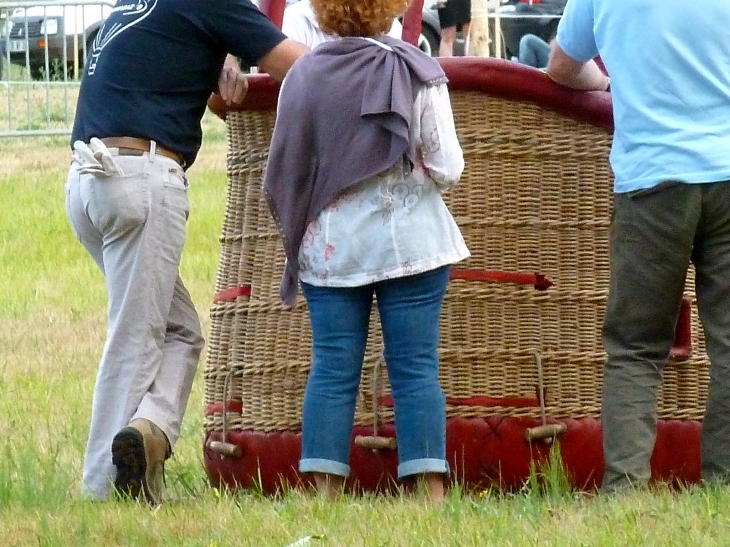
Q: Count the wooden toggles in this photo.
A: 3